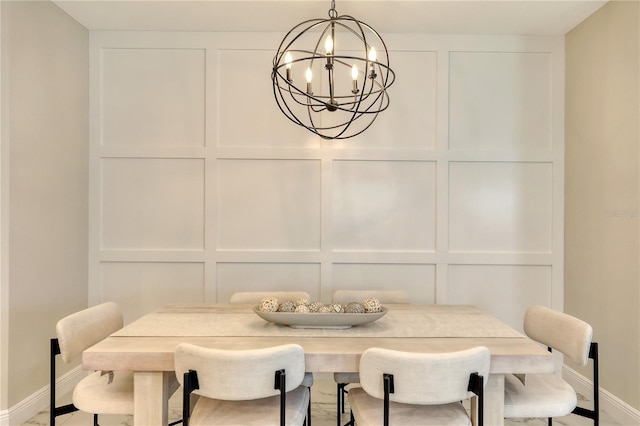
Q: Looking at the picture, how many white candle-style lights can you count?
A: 5